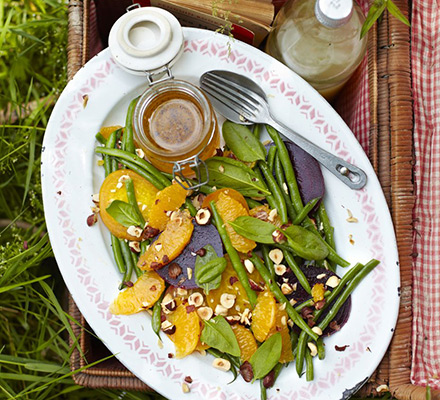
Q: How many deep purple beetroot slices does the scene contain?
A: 3